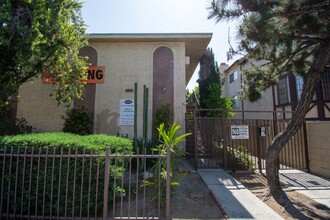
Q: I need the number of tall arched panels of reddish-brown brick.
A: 2